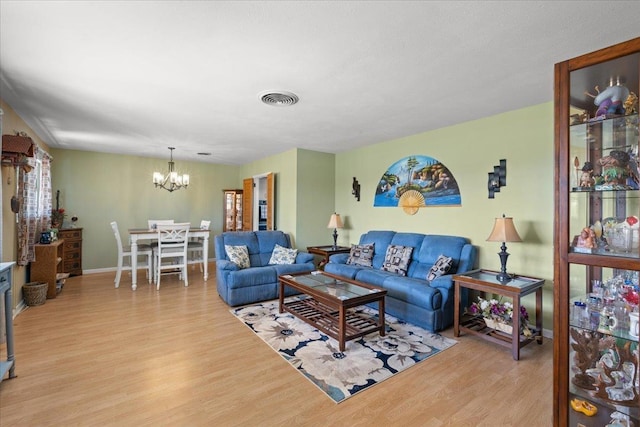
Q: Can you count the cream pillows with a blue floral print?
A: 2